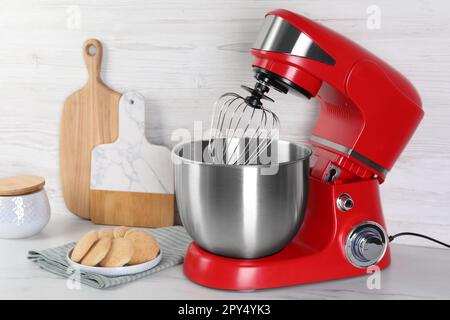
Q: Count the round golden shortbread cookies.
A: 6